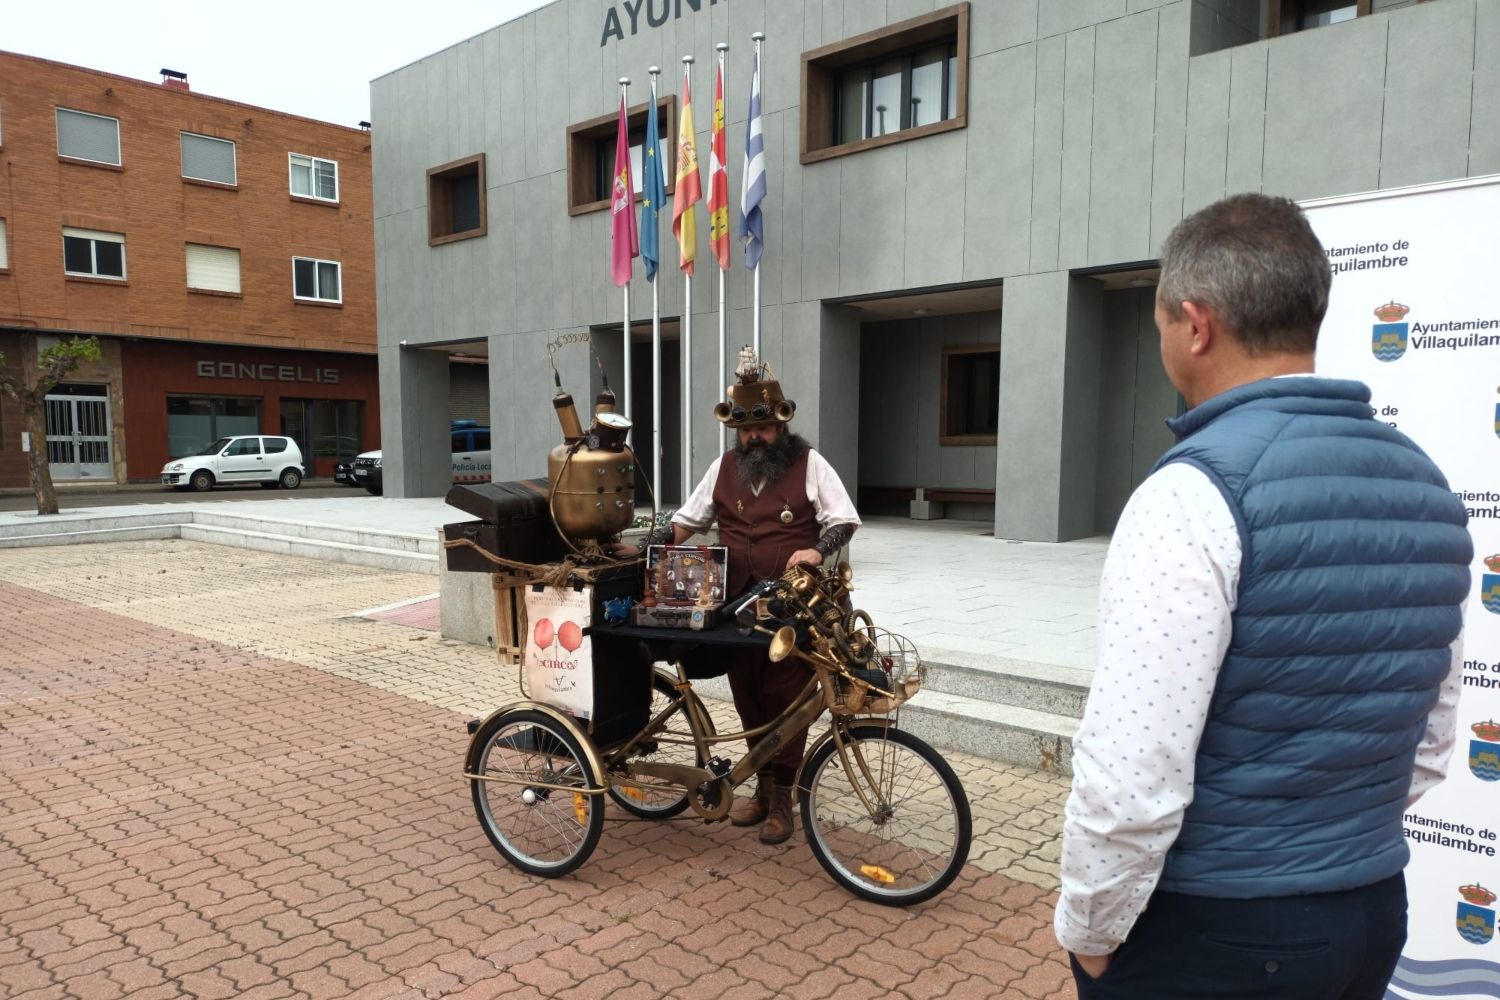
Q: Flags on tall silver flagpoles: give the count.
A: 5